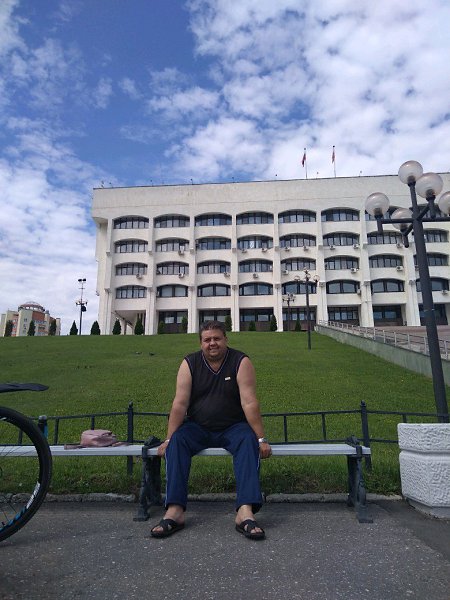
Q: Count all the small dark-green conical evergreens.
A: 13